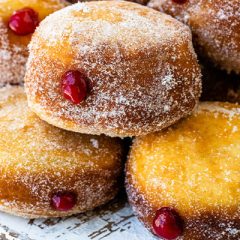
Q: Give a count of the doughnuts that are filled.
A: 5